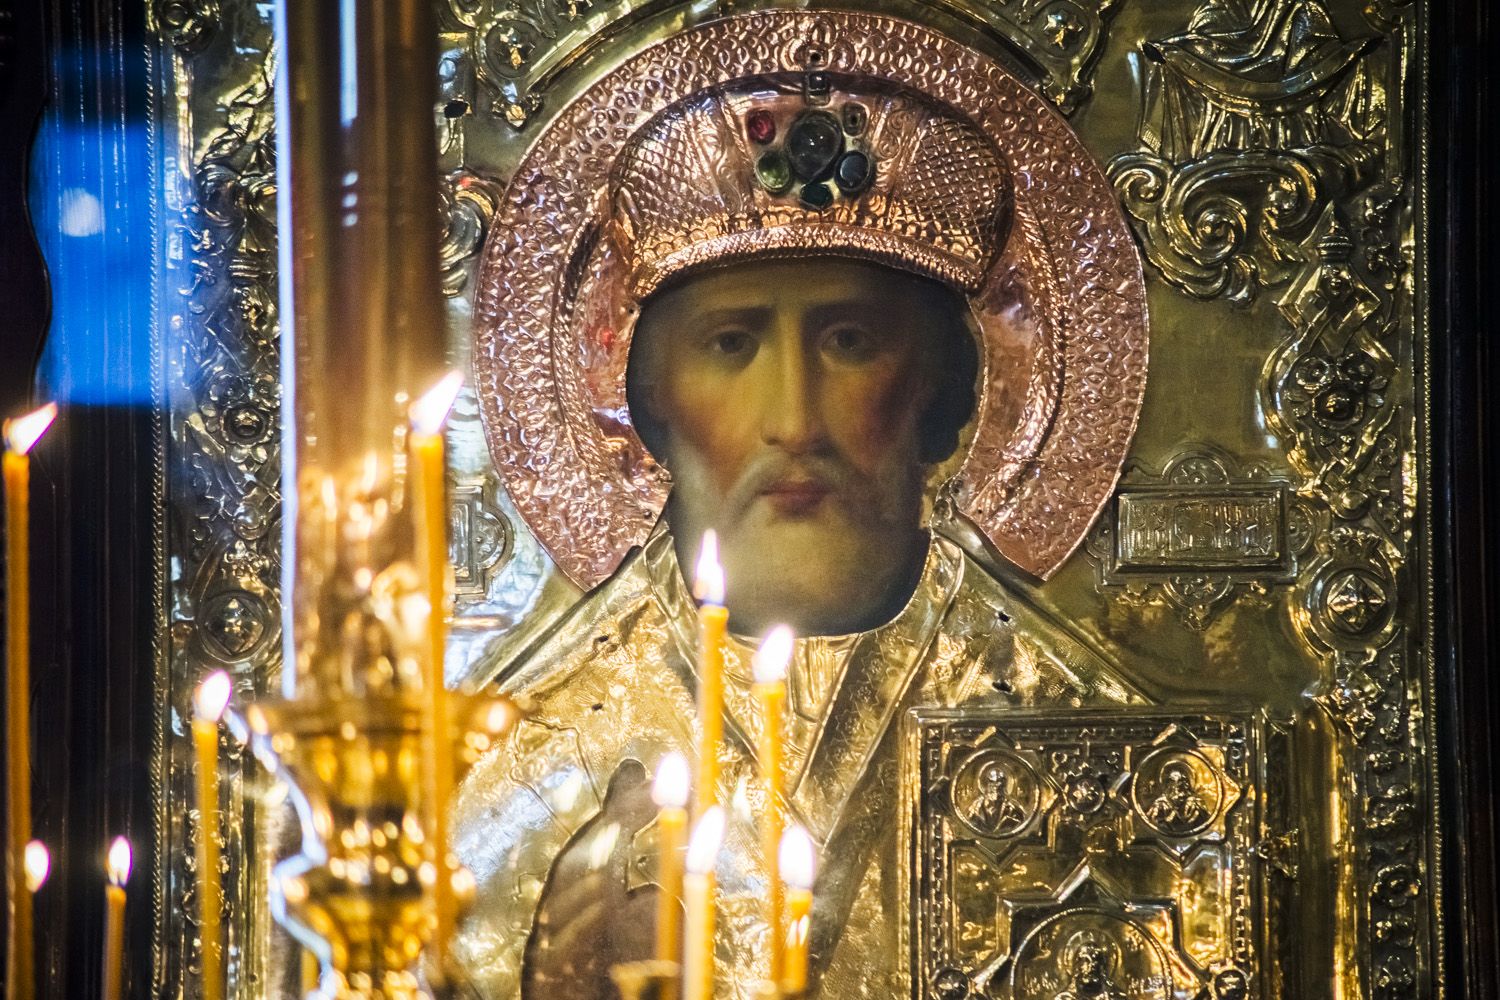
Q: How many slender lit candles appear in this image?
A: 10